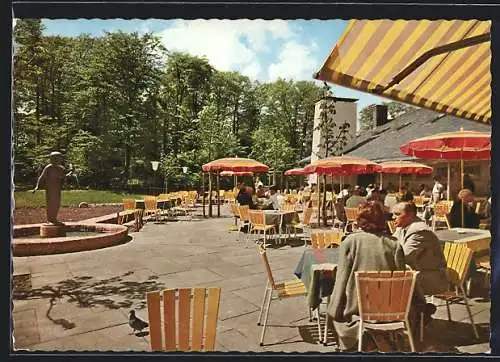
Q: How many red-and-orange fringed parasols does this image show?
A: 6